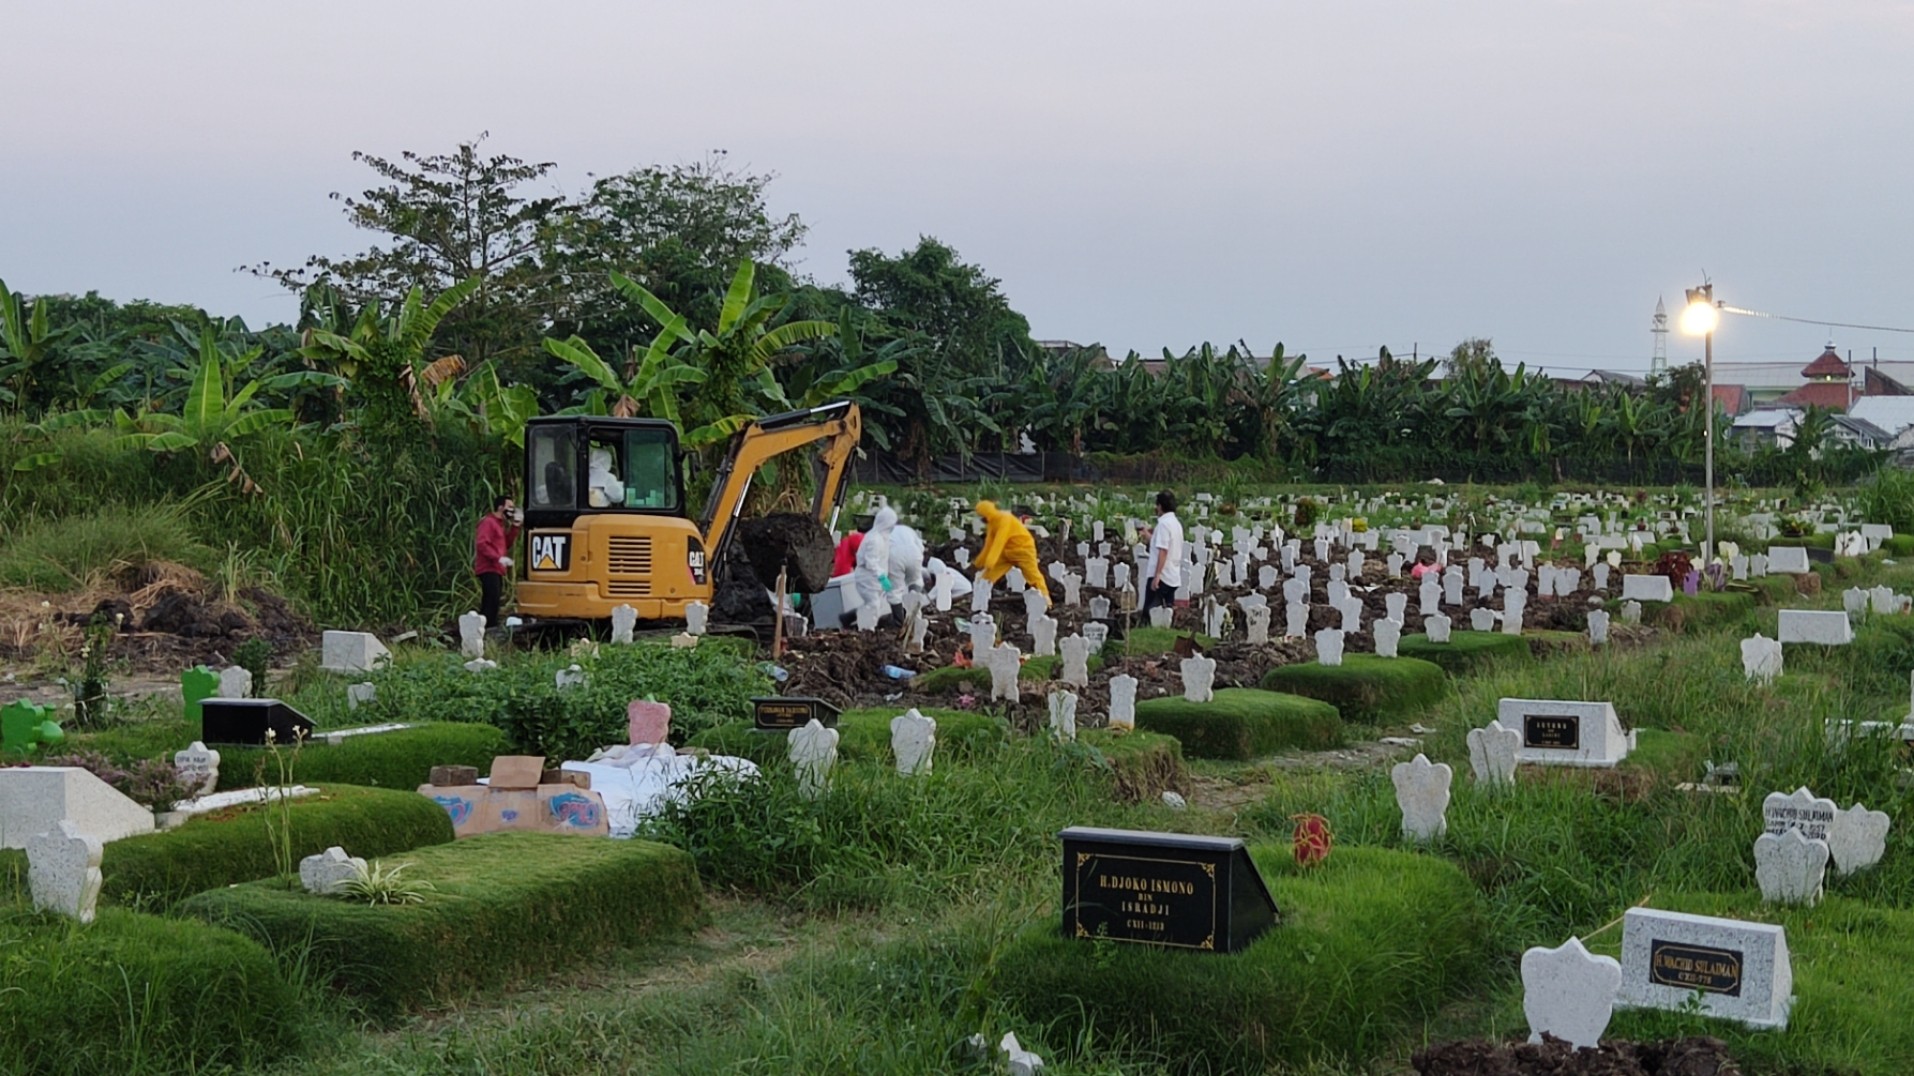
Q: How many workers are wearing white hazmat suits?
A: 4